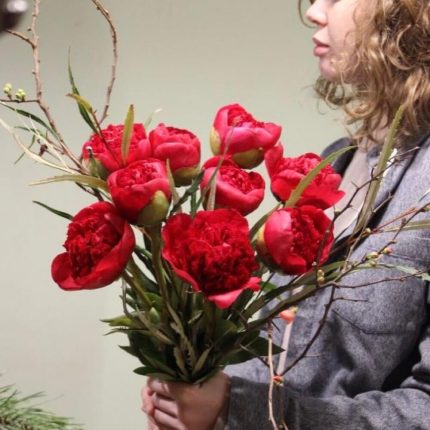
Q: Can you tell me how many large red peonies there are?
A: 9